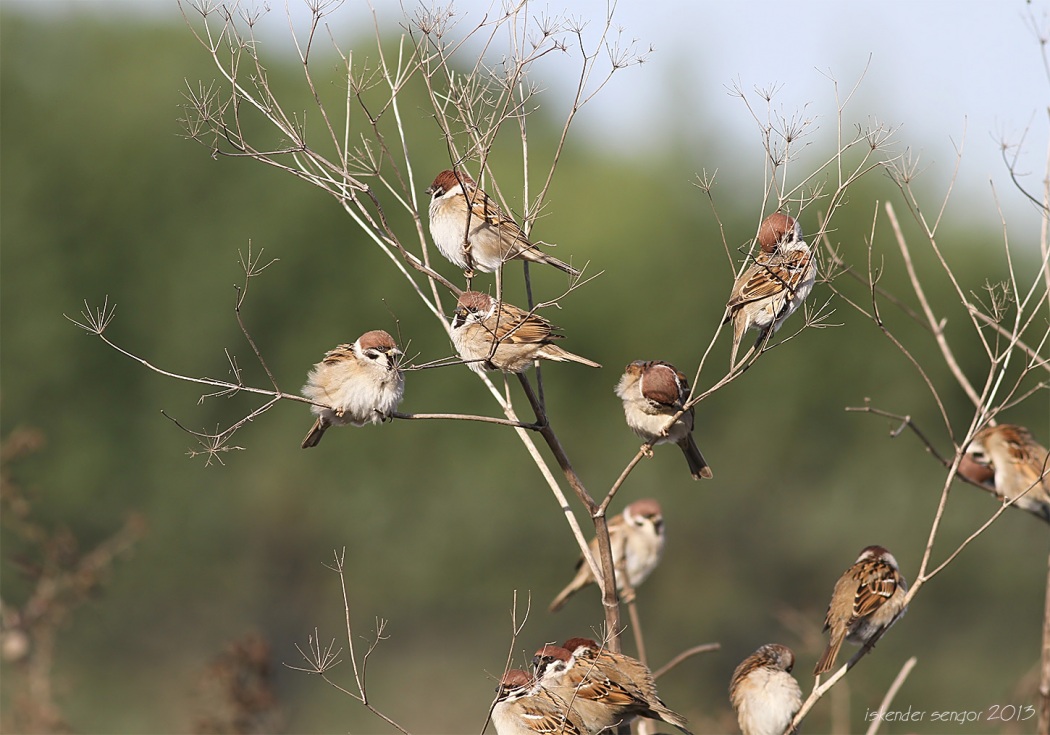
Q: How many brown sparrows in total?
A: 12